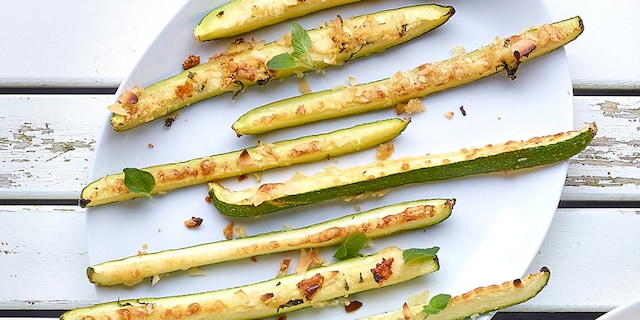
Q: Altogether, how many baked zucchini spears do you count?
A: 8